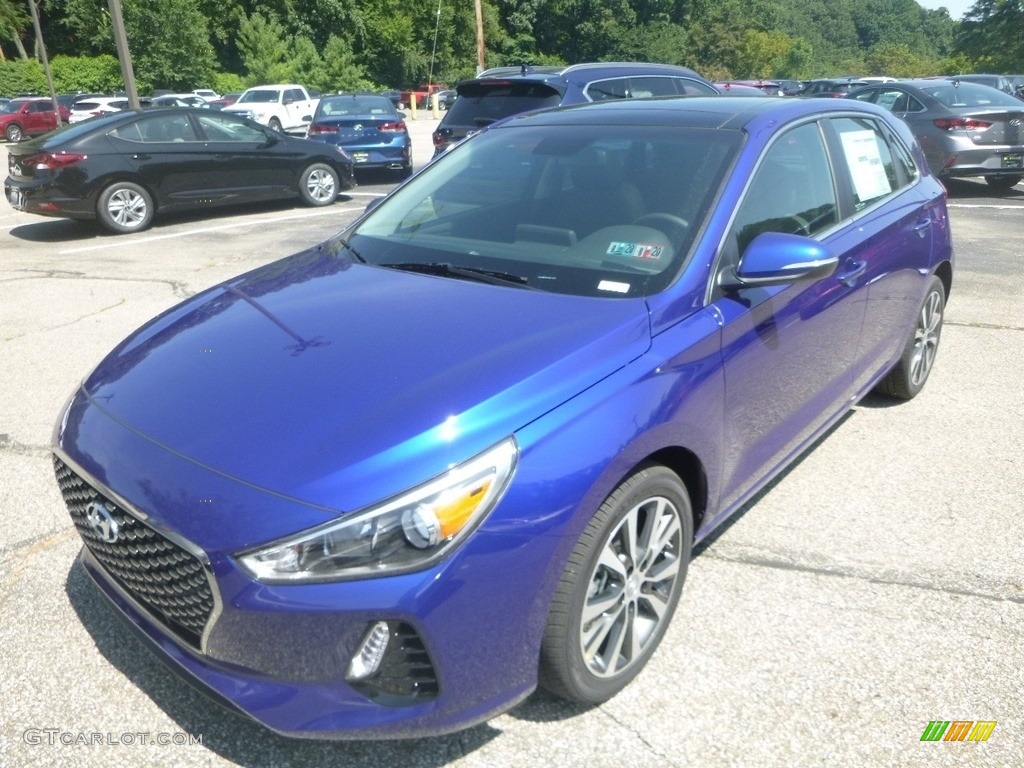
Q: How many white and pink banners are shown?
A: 0